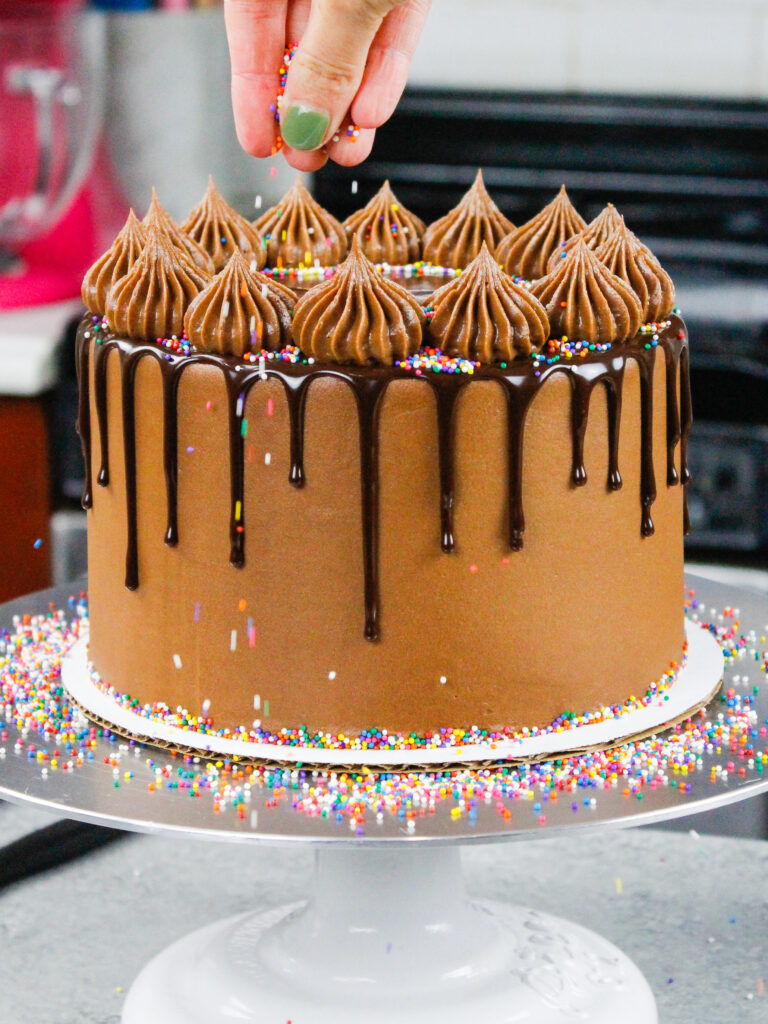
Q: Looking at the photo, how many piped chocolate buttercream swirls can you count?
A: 14